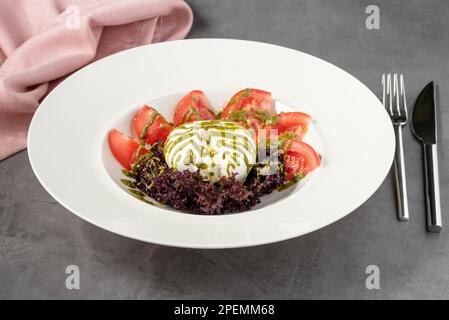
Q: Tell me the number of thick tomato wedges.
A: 6